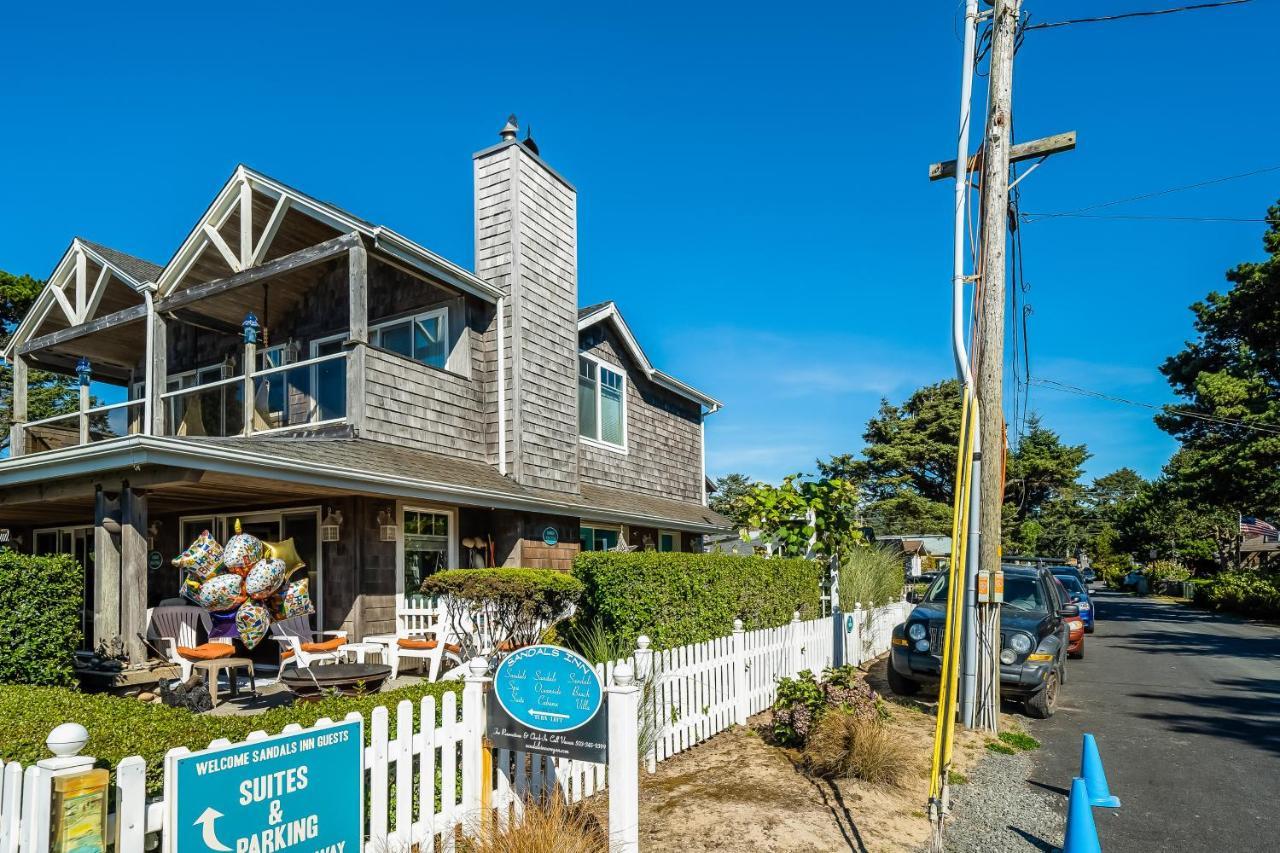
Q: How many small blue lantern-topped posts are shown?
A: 2